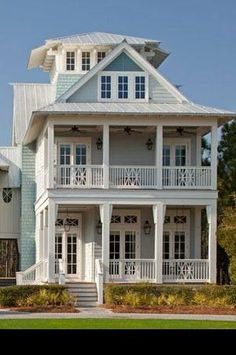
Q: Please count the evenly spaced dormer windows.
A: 3